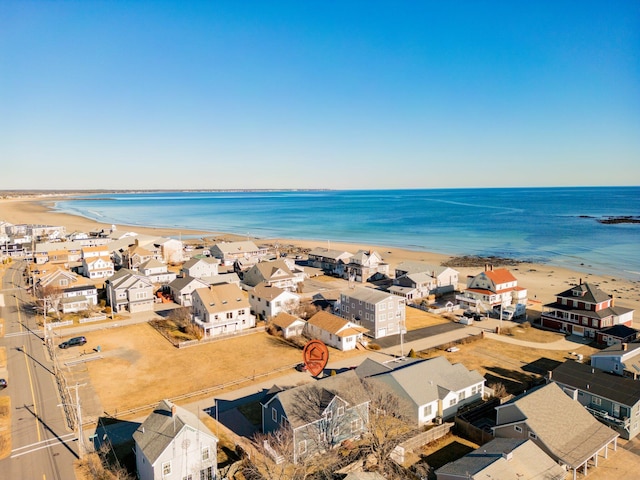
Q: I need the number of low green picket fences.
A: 0